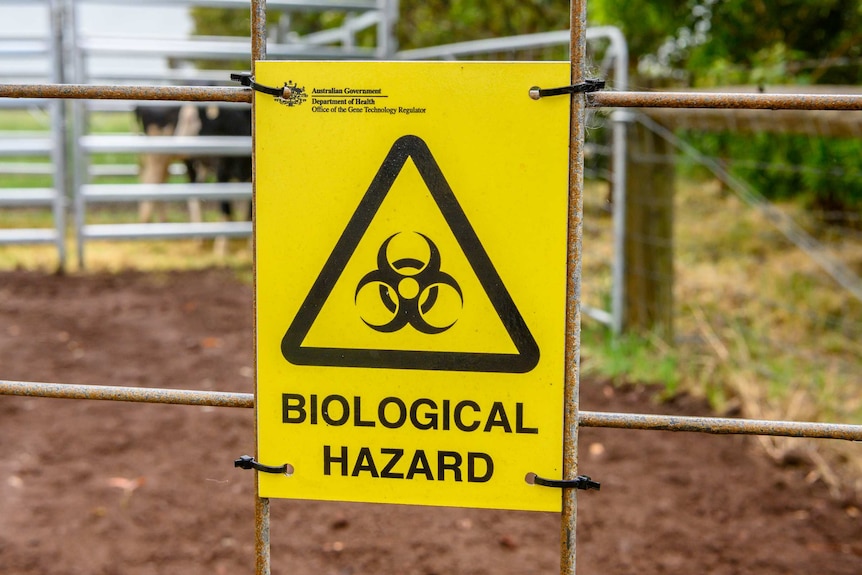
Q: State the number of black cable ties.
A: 4